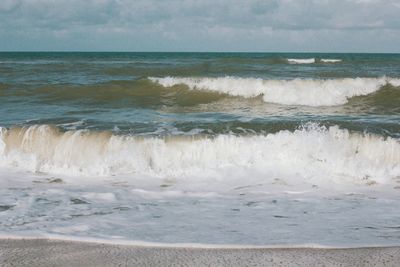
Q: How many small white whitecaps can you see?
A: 2